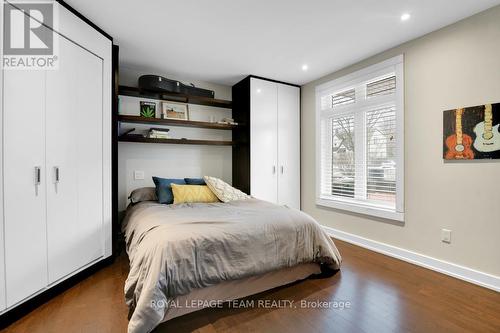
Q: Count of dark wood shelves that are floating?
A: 3